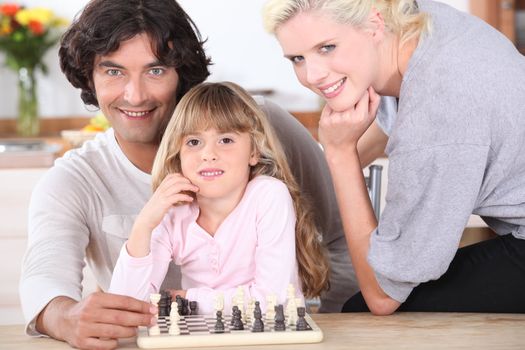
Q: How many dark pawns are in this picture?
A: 3